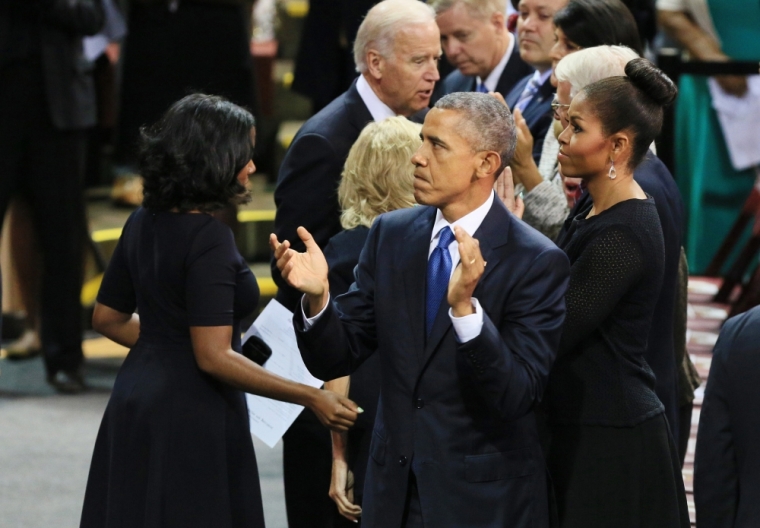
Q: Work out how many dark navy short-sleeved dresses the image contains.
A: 1